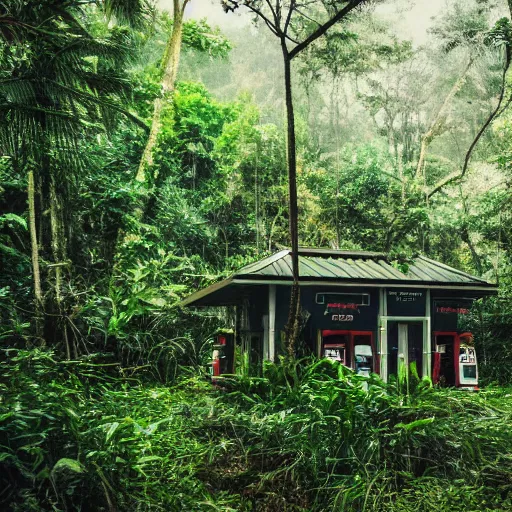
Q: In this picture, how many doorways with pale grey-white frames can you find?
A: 1